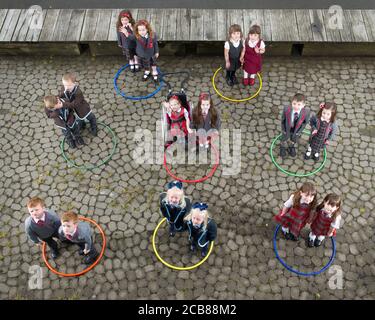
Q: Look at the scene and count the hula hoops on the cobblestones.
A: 8